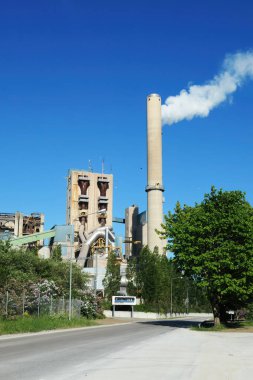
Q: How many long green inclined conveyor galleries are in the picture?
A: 1